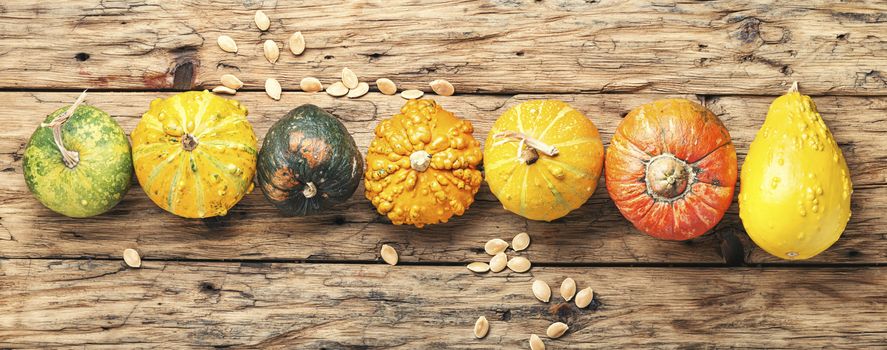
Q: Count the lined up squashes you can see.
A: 7